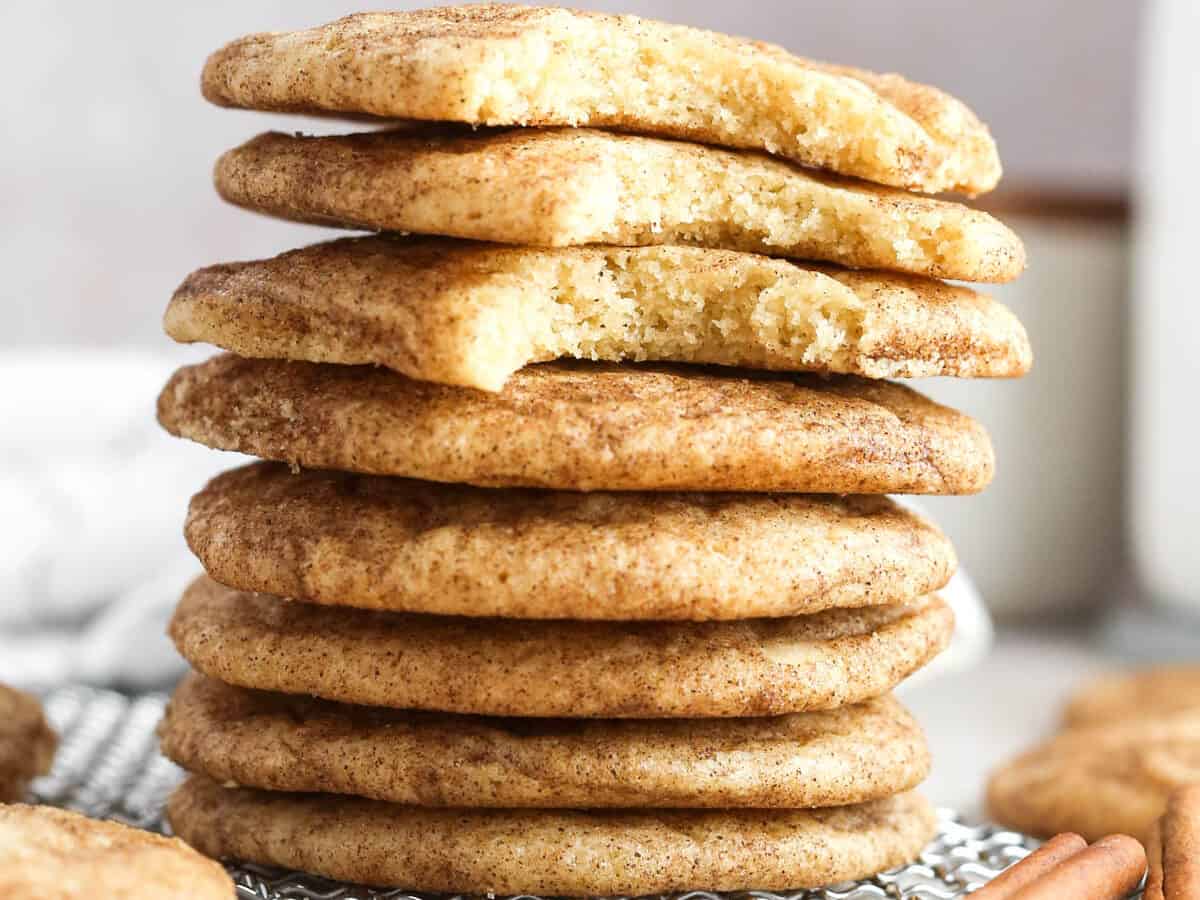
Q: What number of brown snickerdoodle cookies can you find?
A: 12